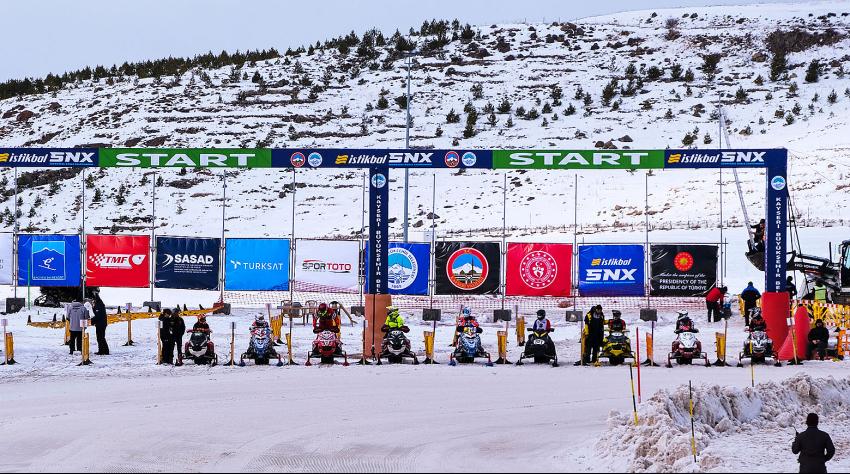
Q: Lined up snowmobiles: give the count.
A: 9